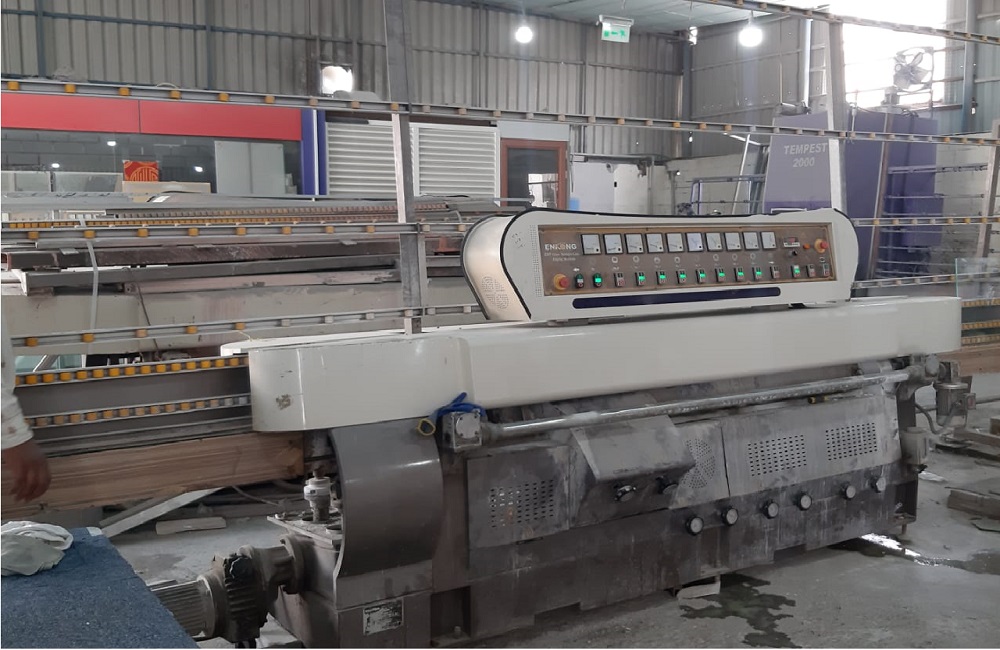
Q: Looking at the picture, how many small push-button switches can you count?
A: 14